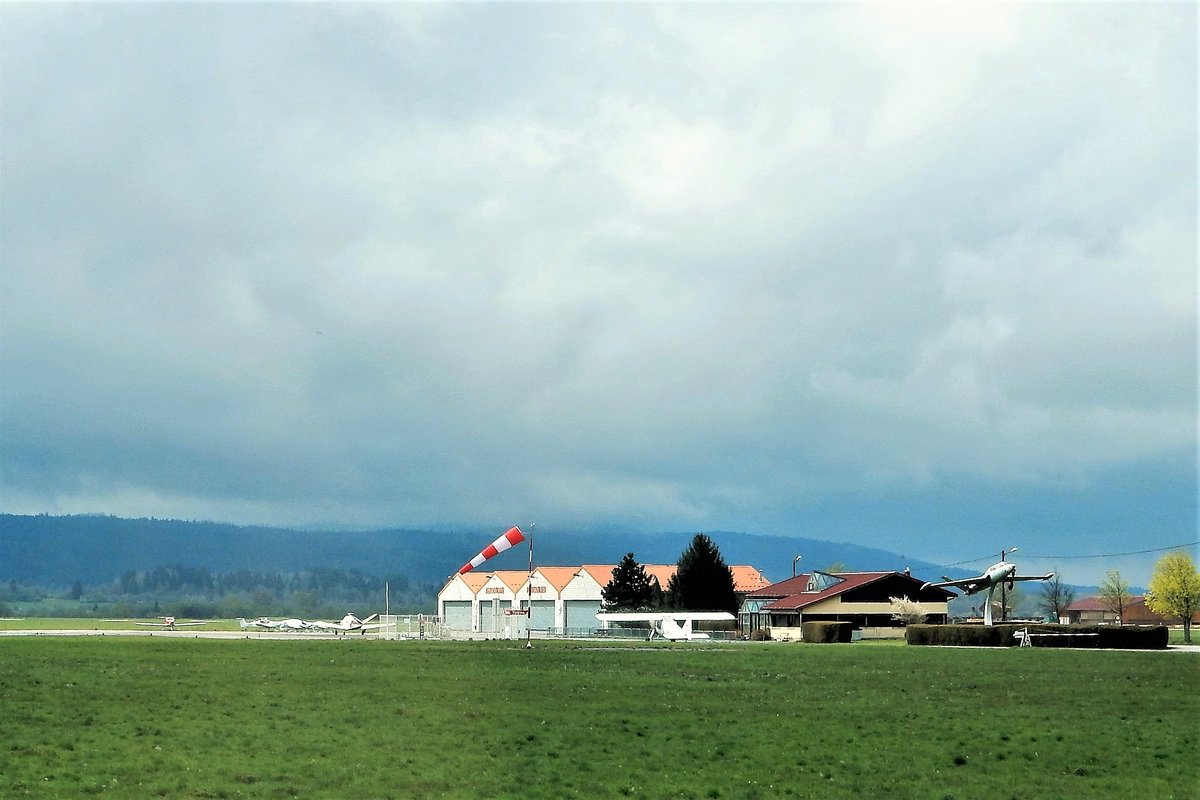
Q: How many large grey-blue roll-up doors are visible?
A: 4